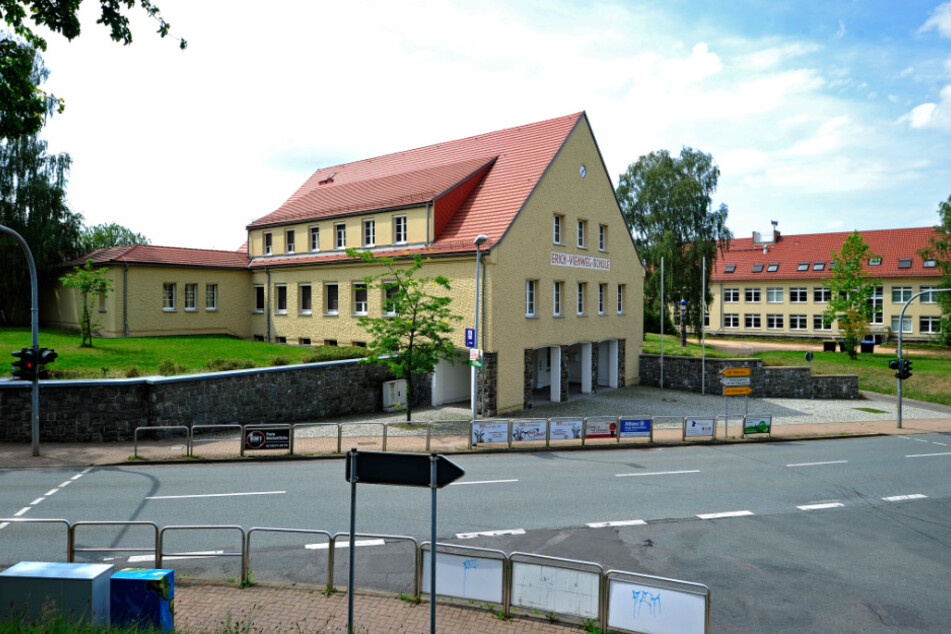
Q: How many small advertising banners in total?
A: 8